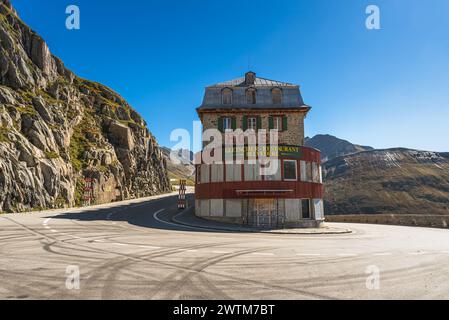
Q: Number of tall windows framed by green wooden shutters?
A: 3